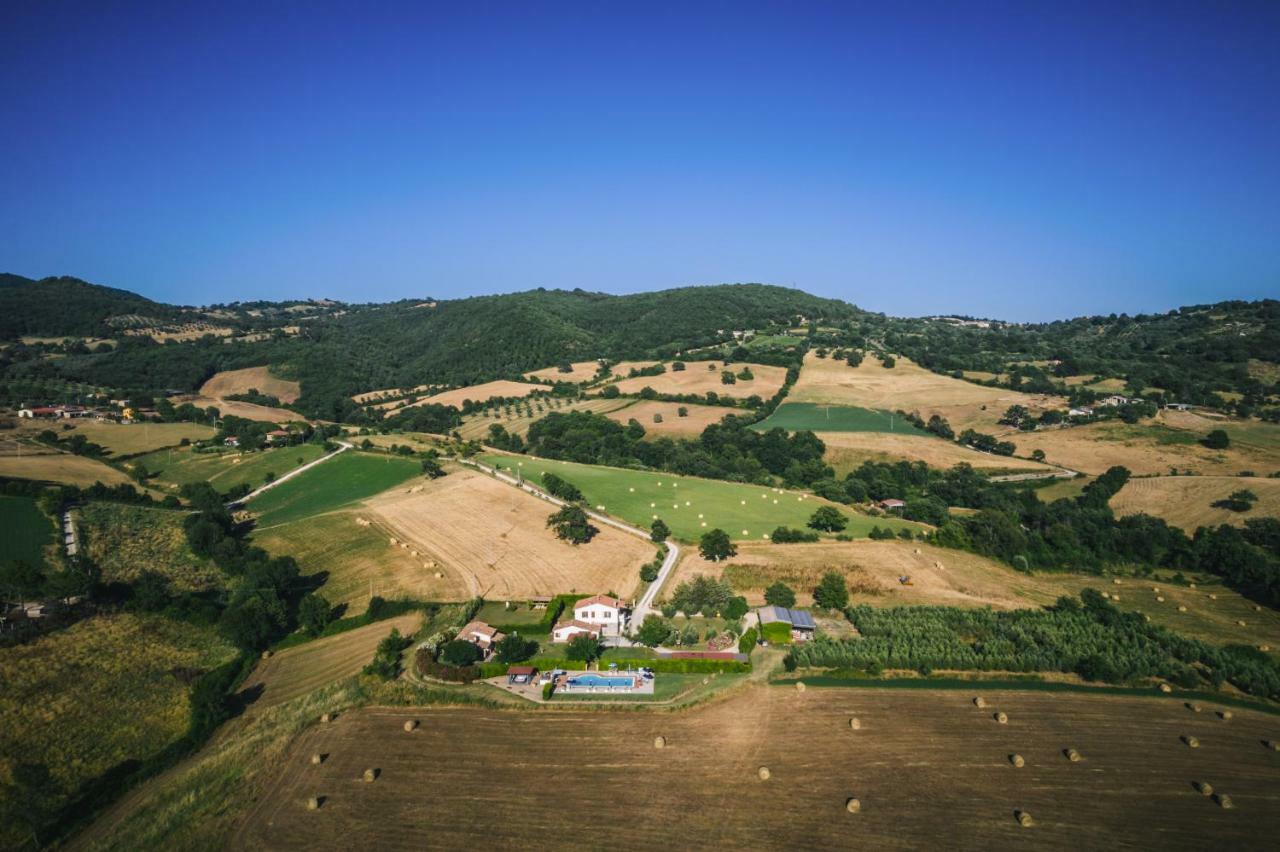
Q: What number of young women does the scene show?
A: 0